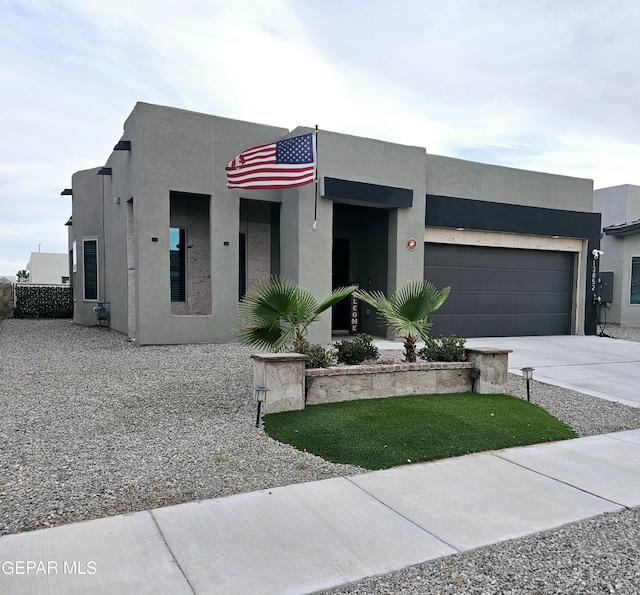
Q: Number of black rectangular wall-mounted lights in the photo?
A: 2